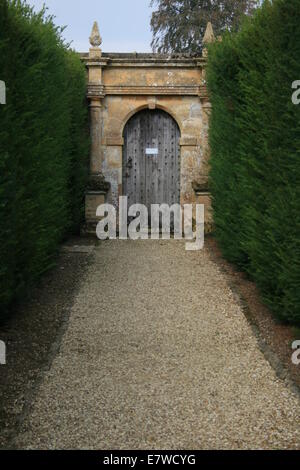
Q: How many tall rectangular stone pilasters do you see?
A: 2